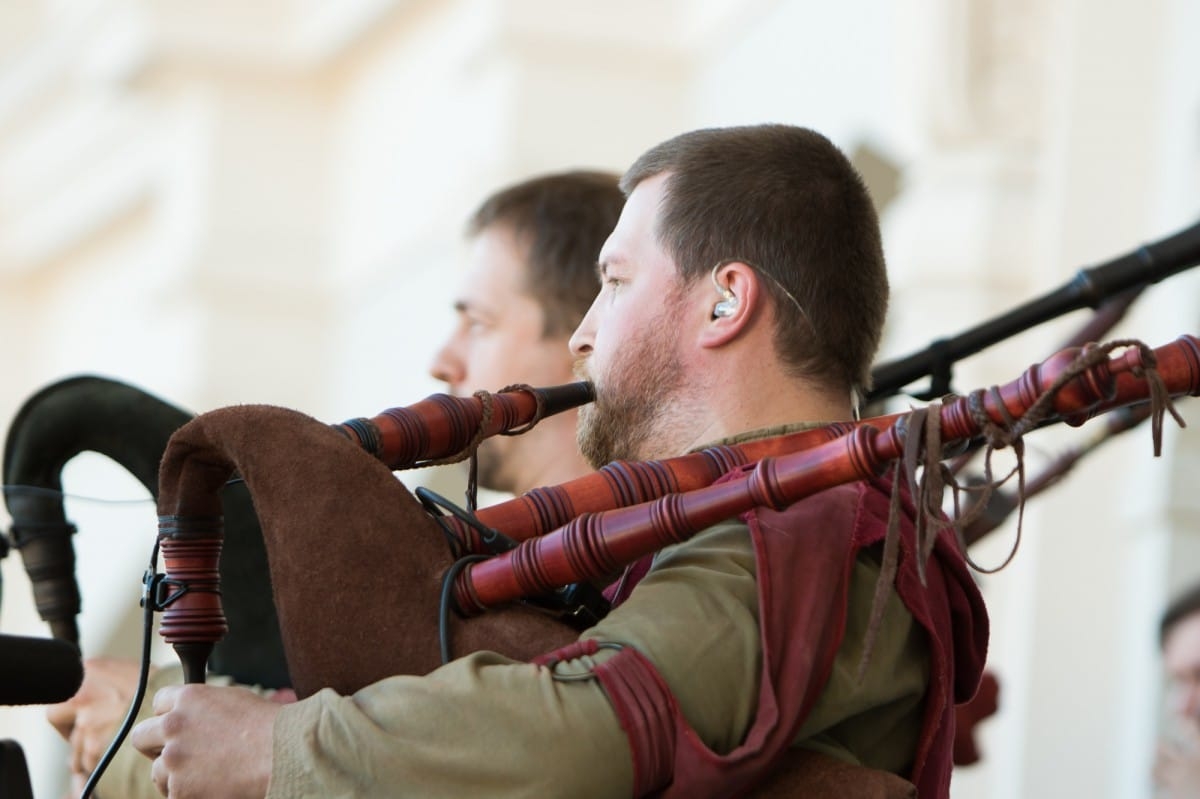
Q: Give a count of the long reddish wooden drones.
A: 2